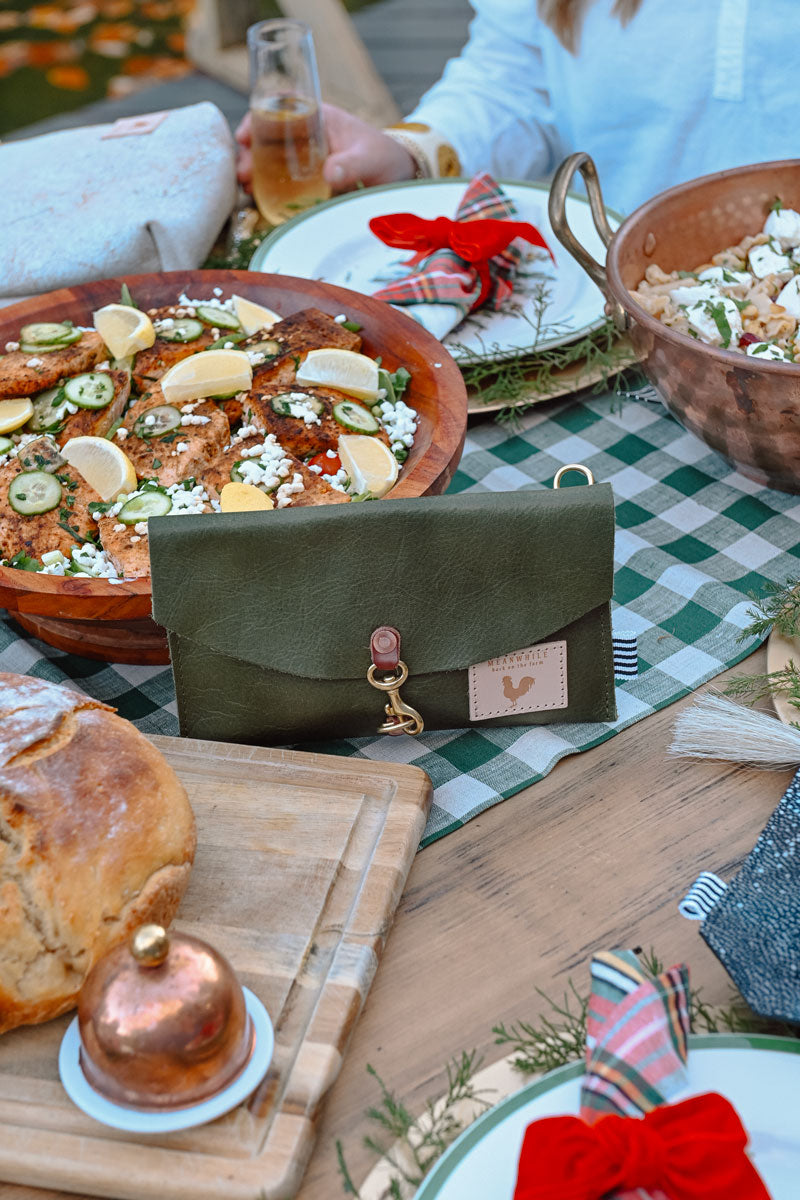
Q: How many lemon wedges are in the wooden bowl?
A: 8